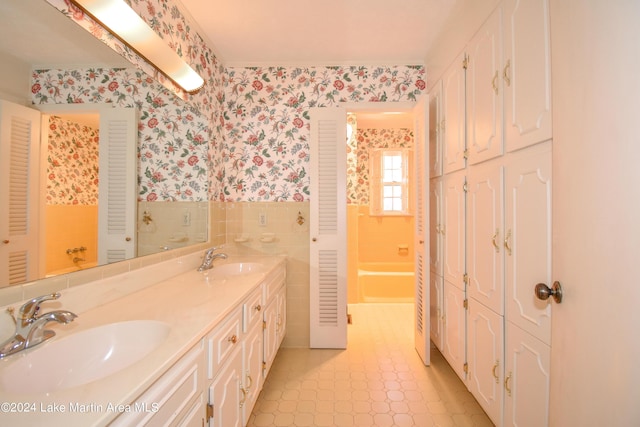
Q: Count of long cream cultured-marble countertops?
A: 1